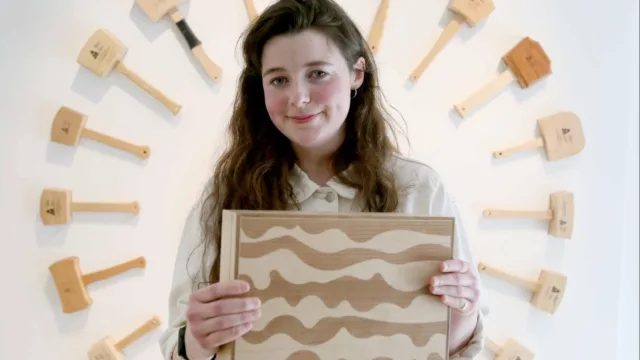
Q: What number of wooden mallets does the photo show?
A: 14